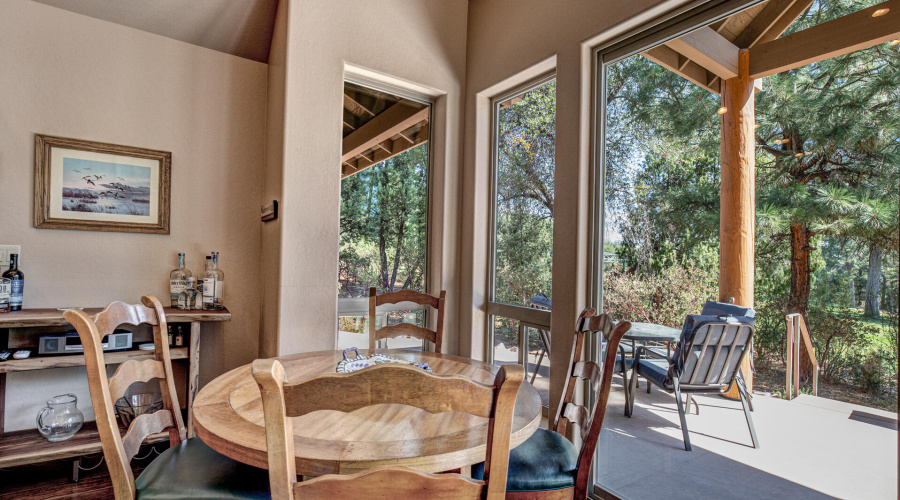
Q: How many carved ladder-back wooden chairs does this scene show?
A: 4